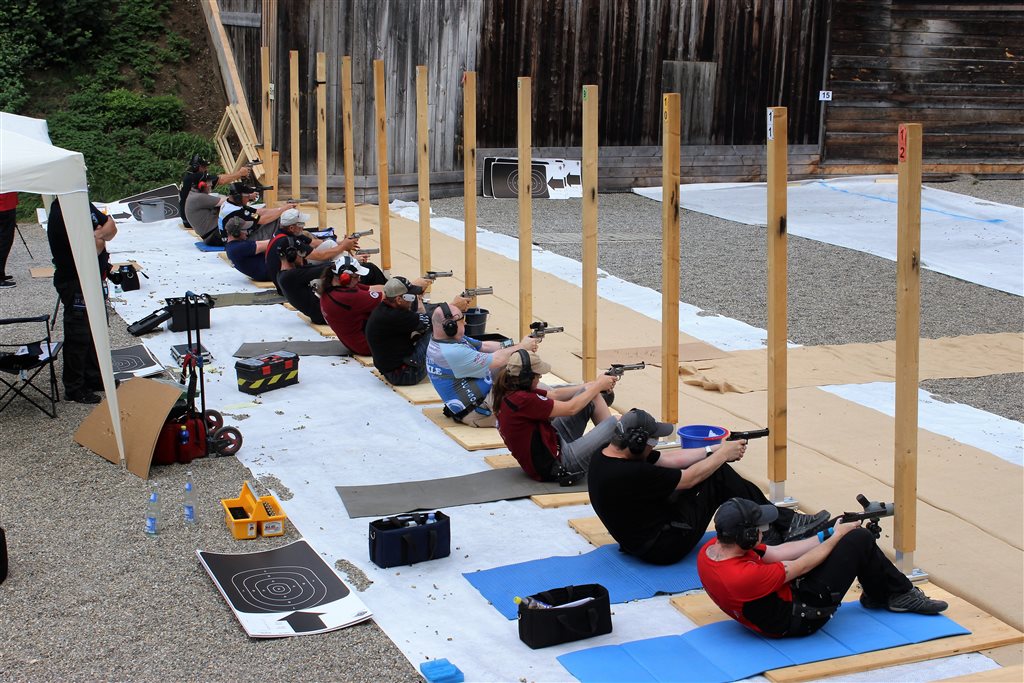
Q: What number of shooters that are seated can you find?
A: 12